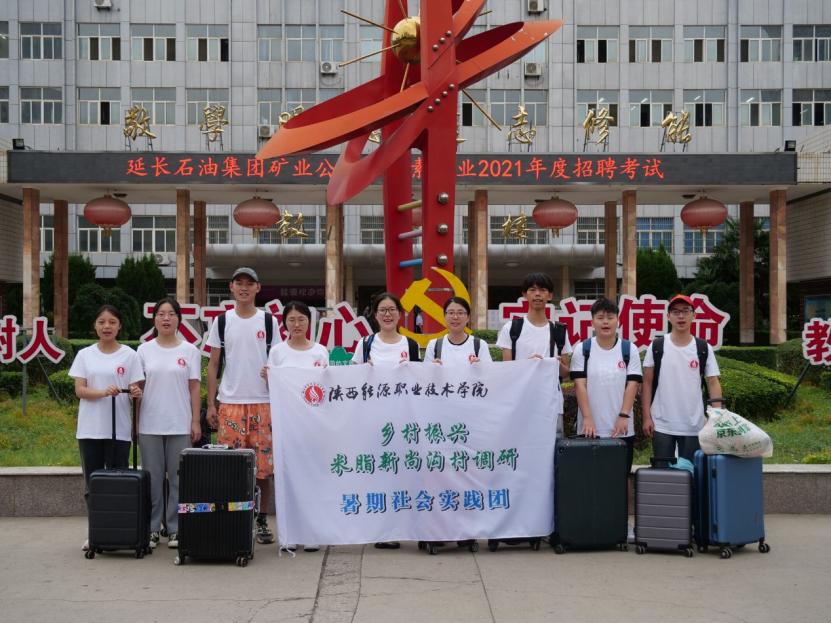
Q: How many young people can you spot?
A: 9